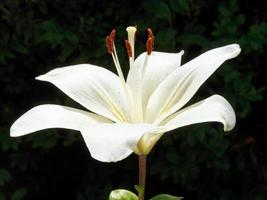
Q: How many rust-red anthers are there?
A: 5